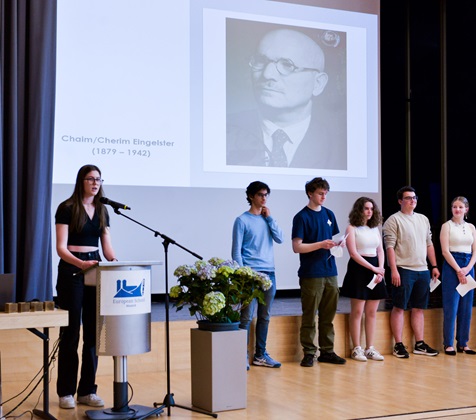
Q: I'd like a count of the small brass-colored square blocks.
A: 4